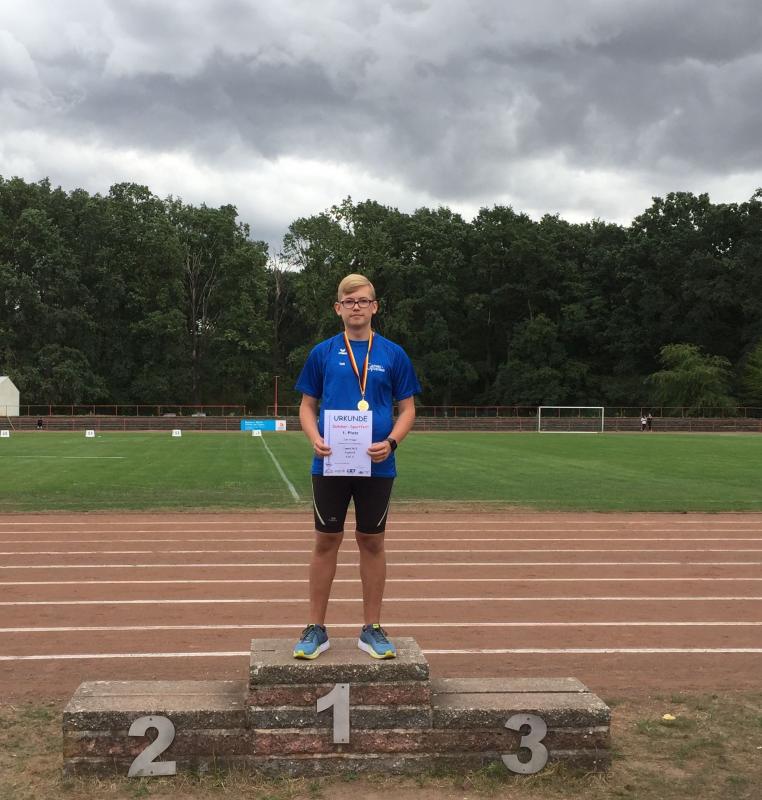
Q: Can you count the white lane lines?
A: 9